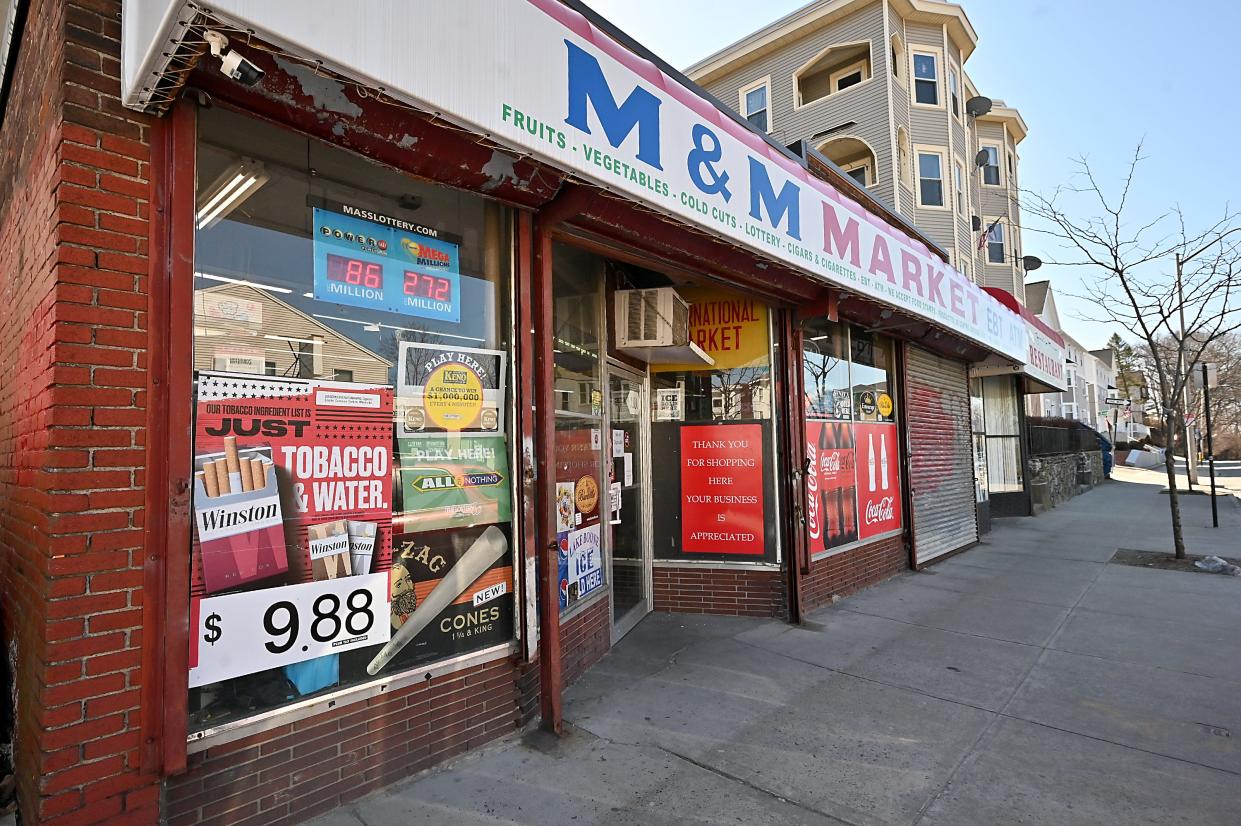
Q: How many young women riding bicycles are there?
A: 0